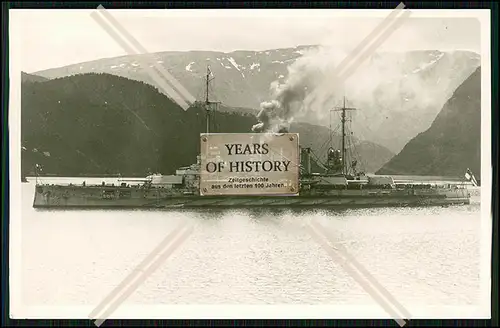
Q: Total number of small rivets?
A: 4